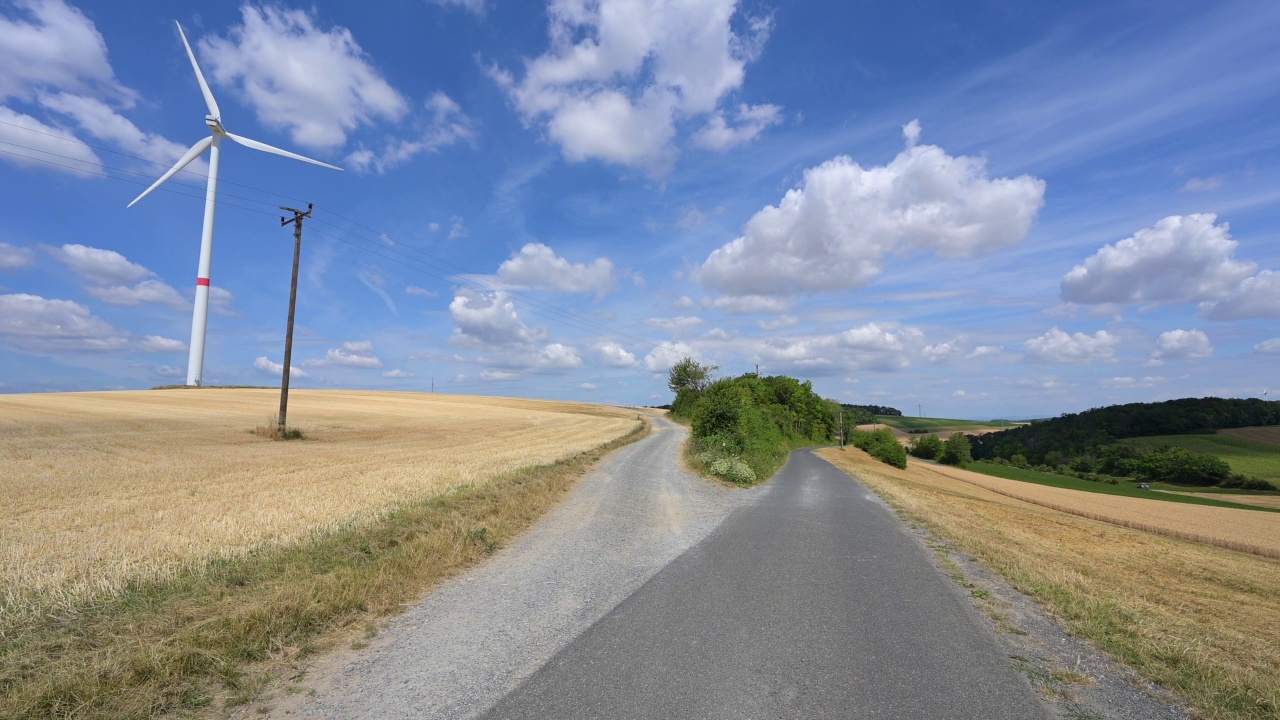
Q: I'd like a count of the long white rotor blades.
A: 3